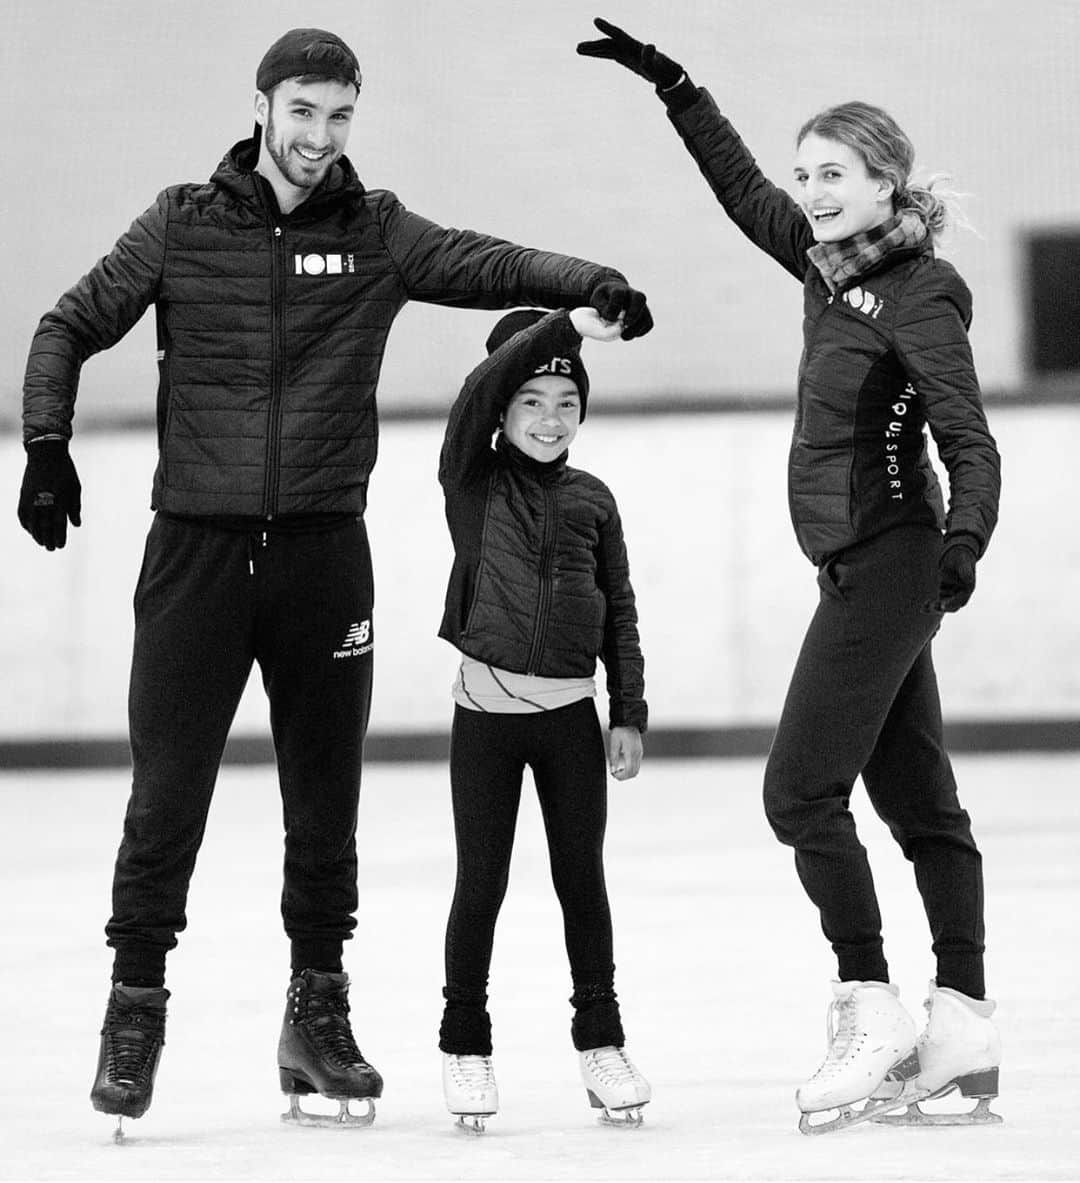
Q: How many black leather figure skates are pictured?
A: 2